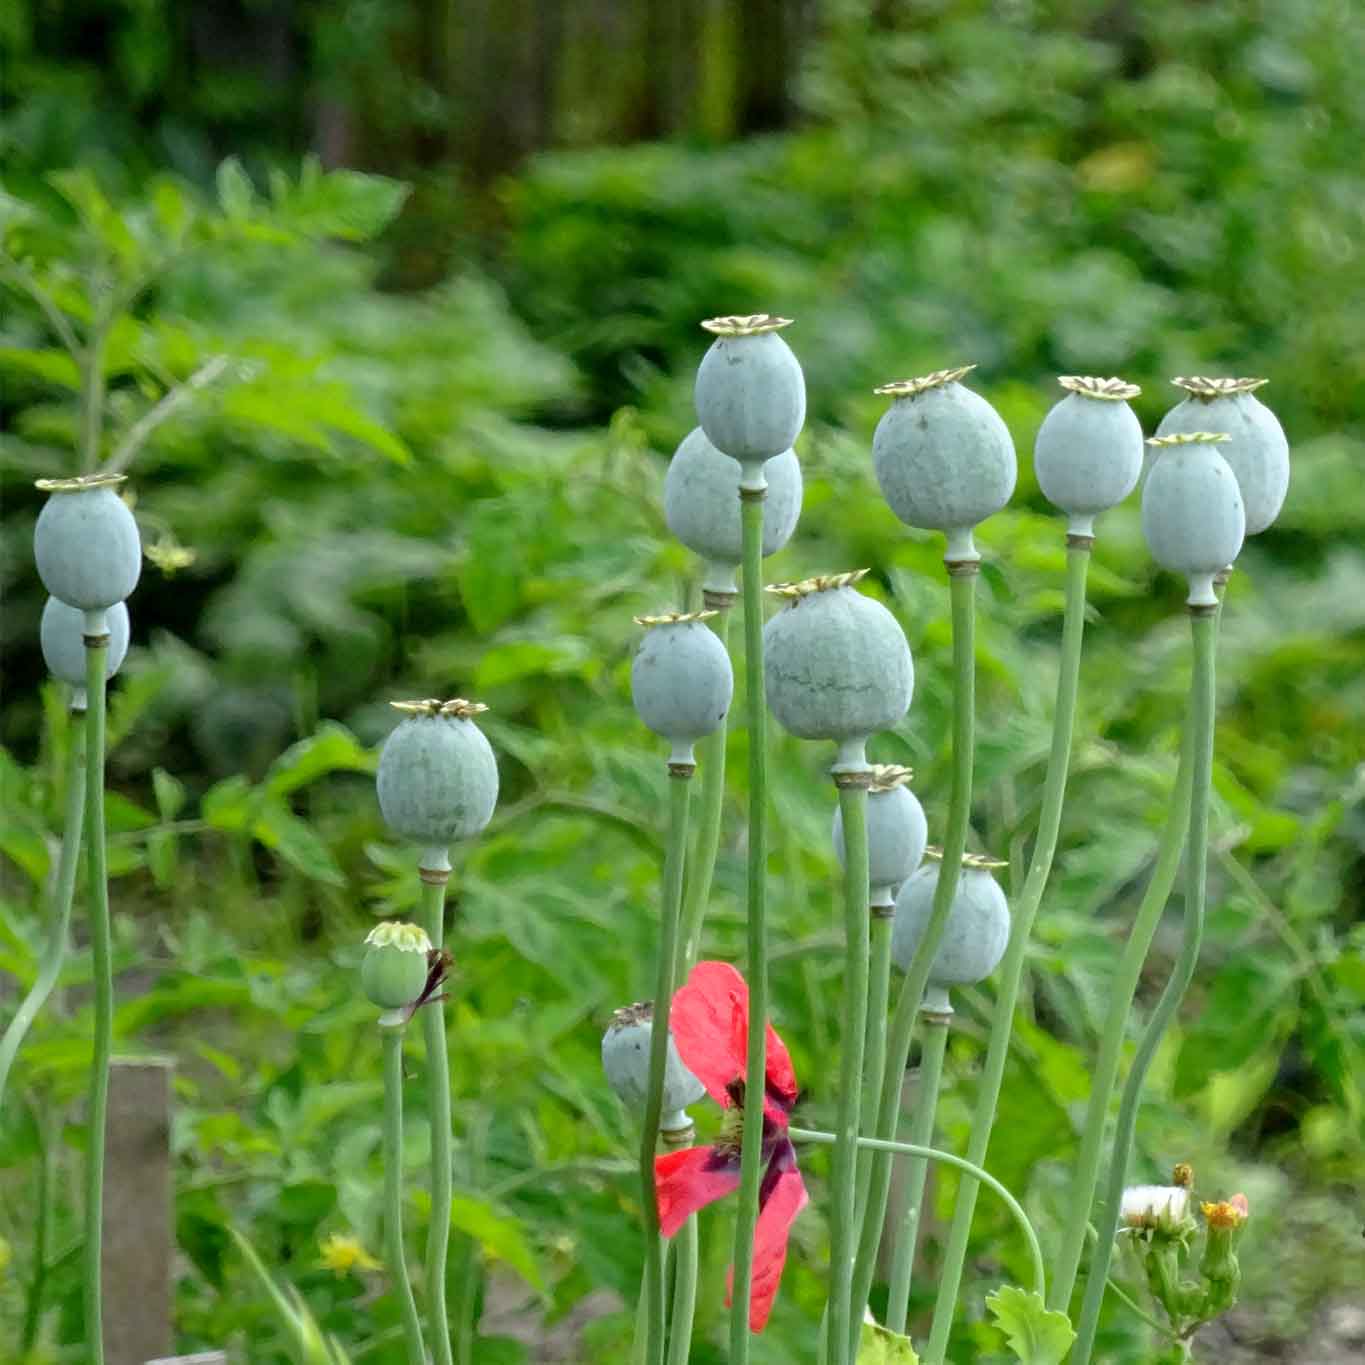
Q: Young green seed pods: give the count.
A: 1